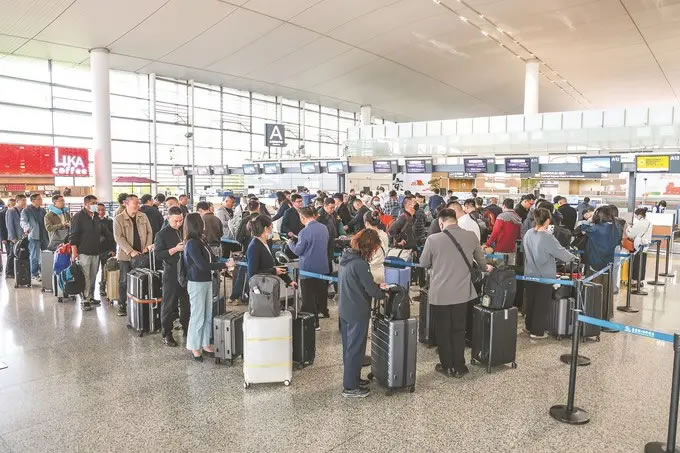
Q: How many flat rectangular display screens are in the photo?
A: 13